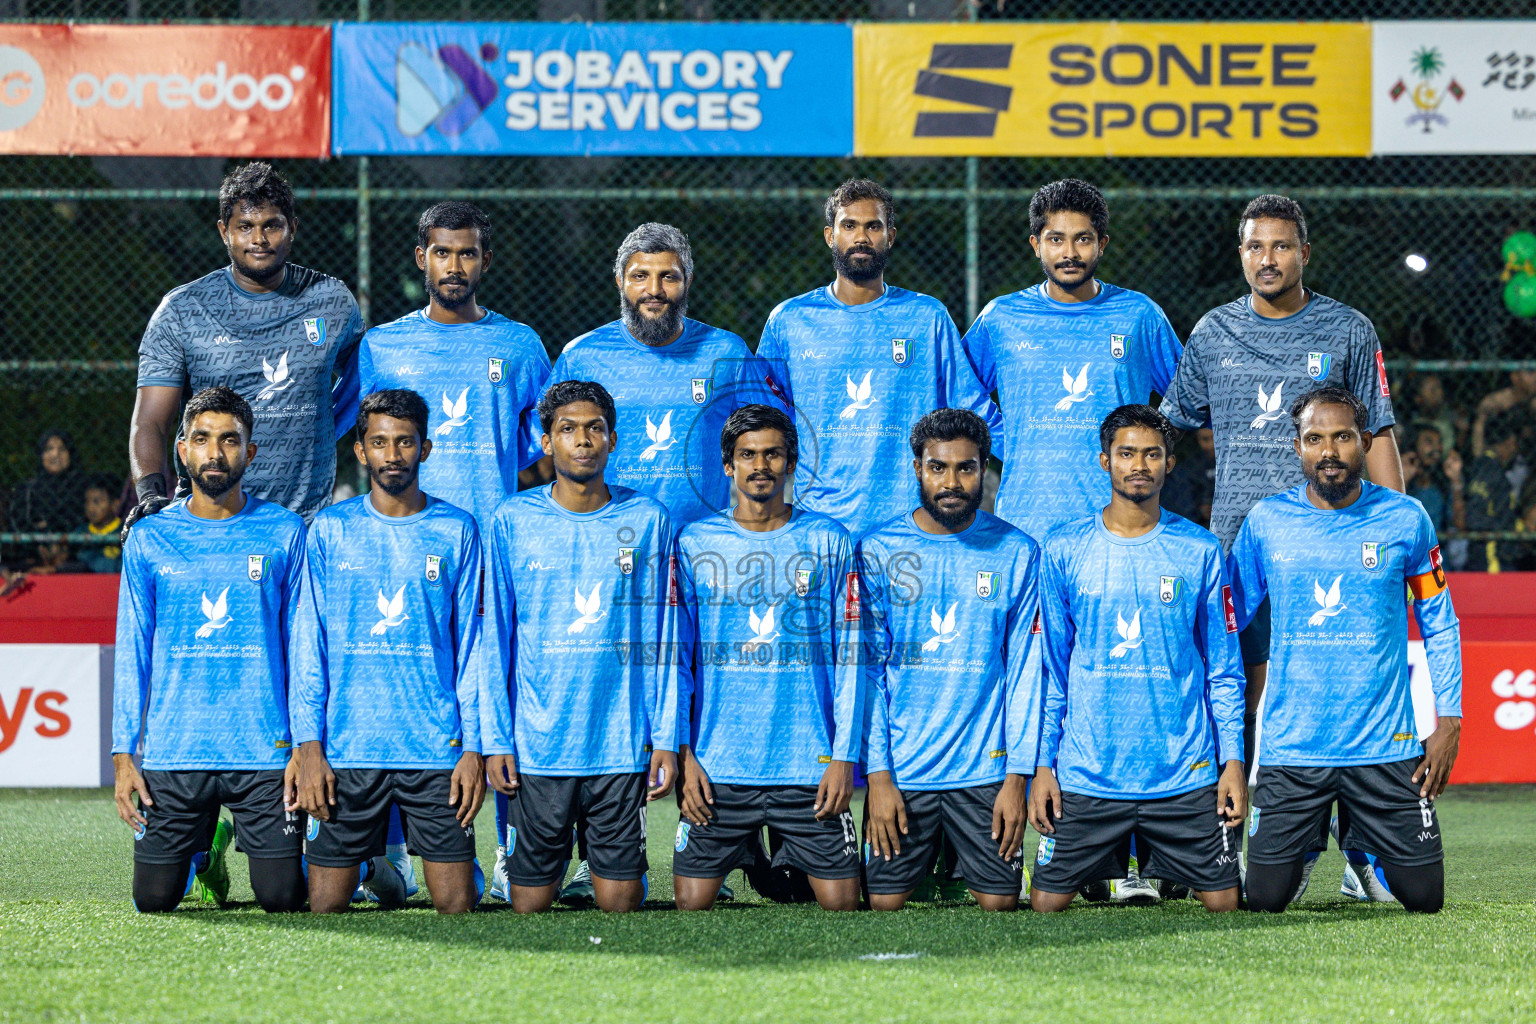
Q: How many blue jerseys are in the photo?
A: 11